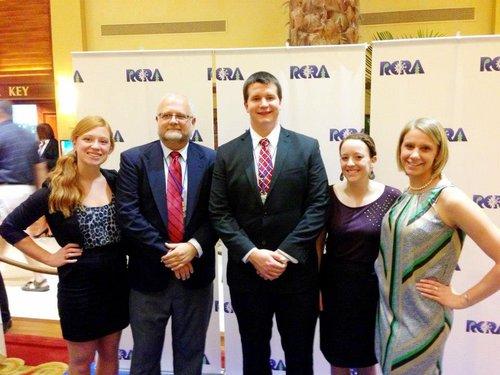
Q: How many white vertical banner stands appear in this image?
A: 3